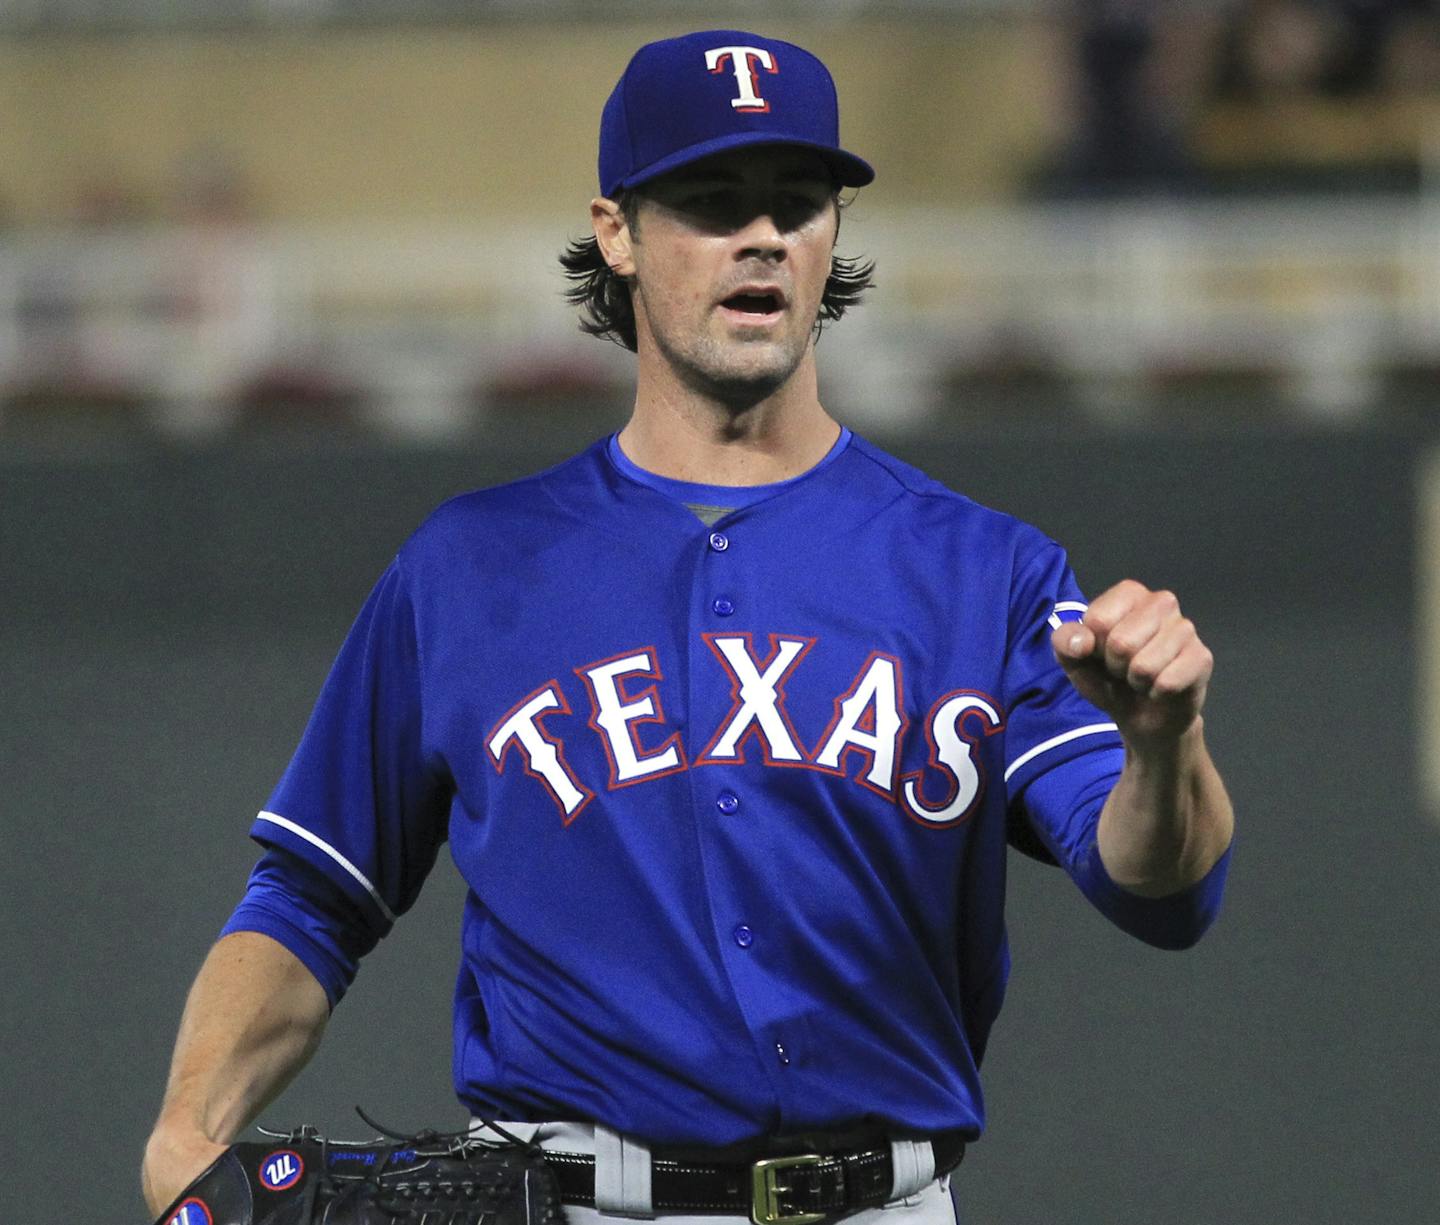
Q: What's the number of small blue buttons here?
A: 5